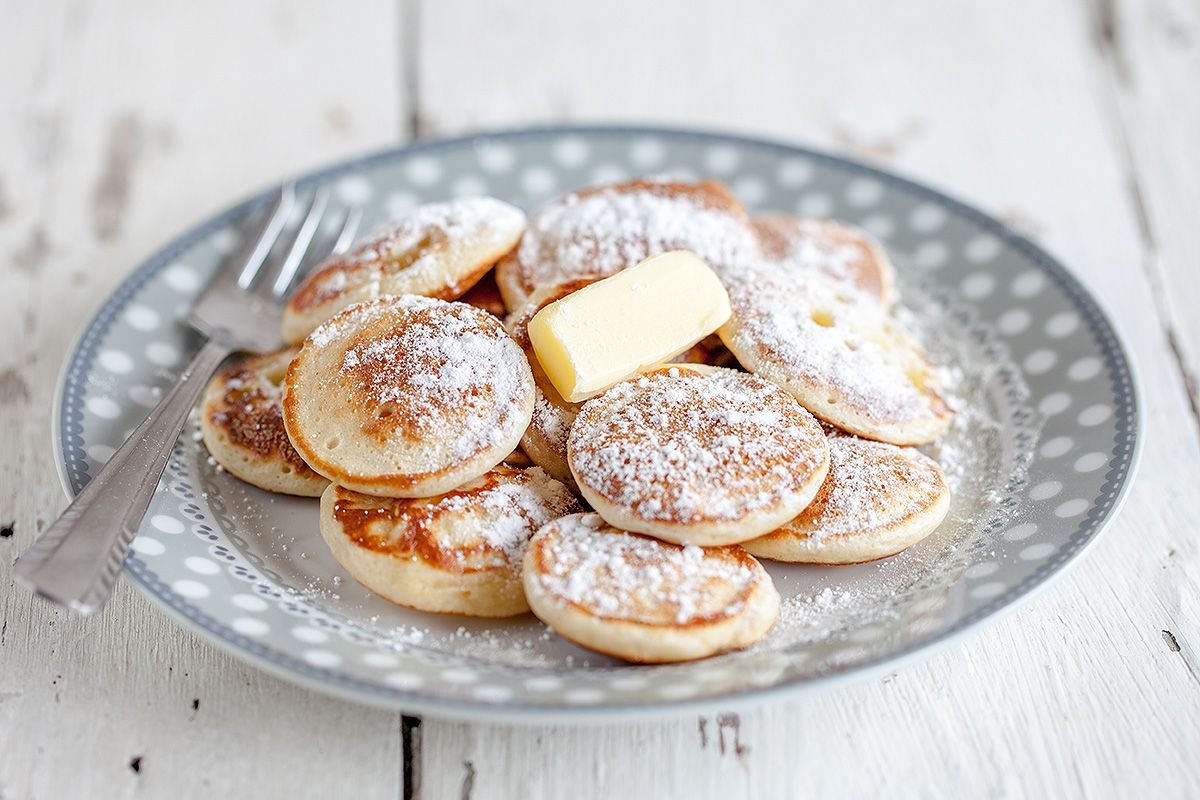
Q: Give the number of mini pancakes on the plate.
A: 11